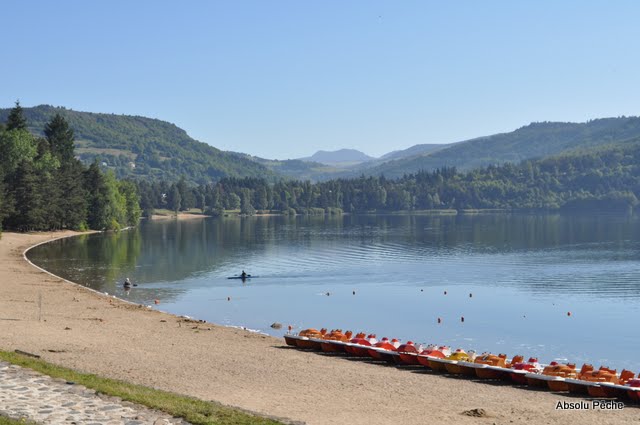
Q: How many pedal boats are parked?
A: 12